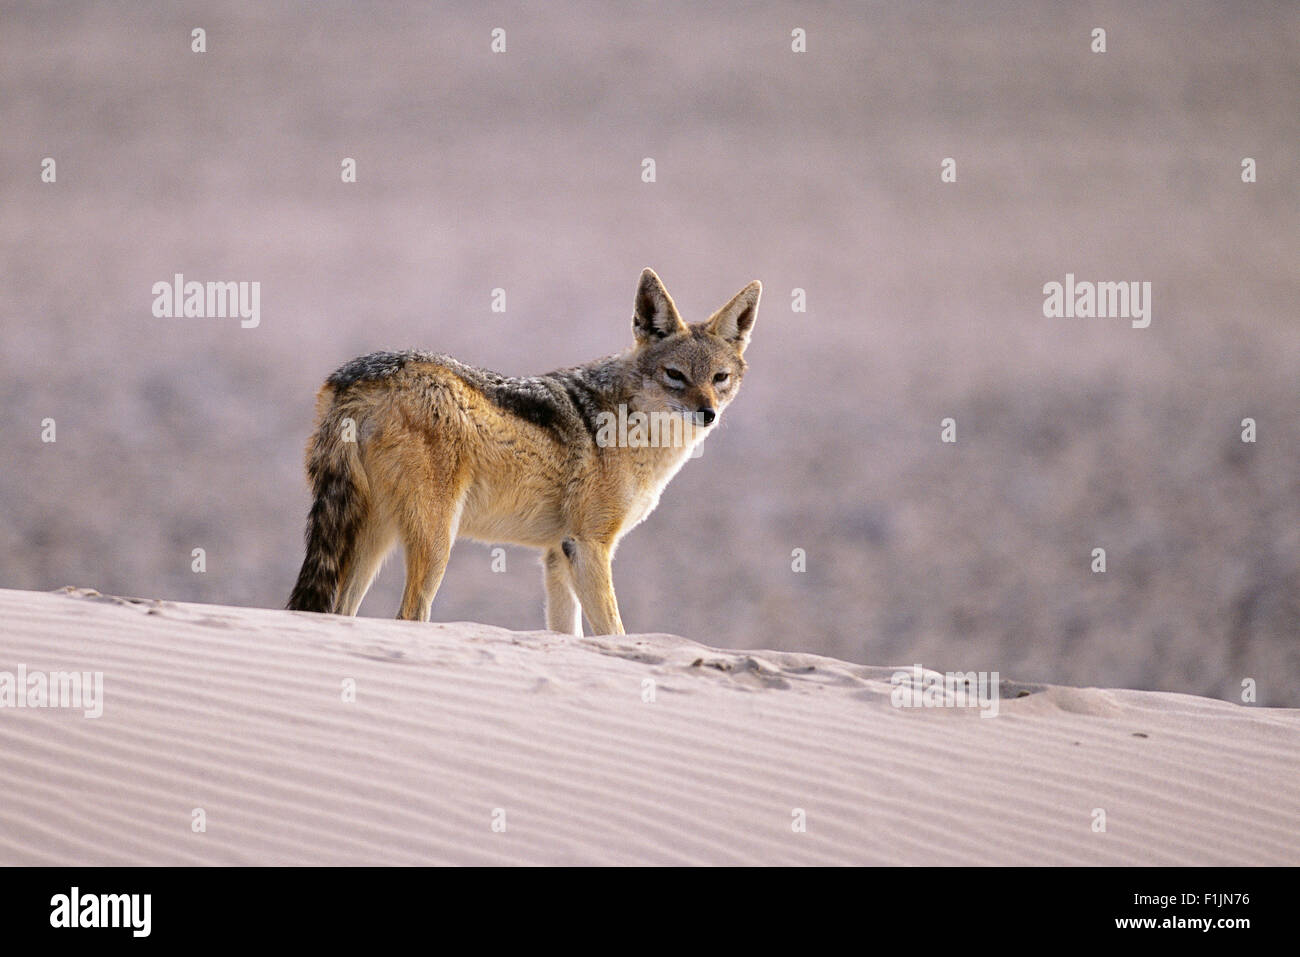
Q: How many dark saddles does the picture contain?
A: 1